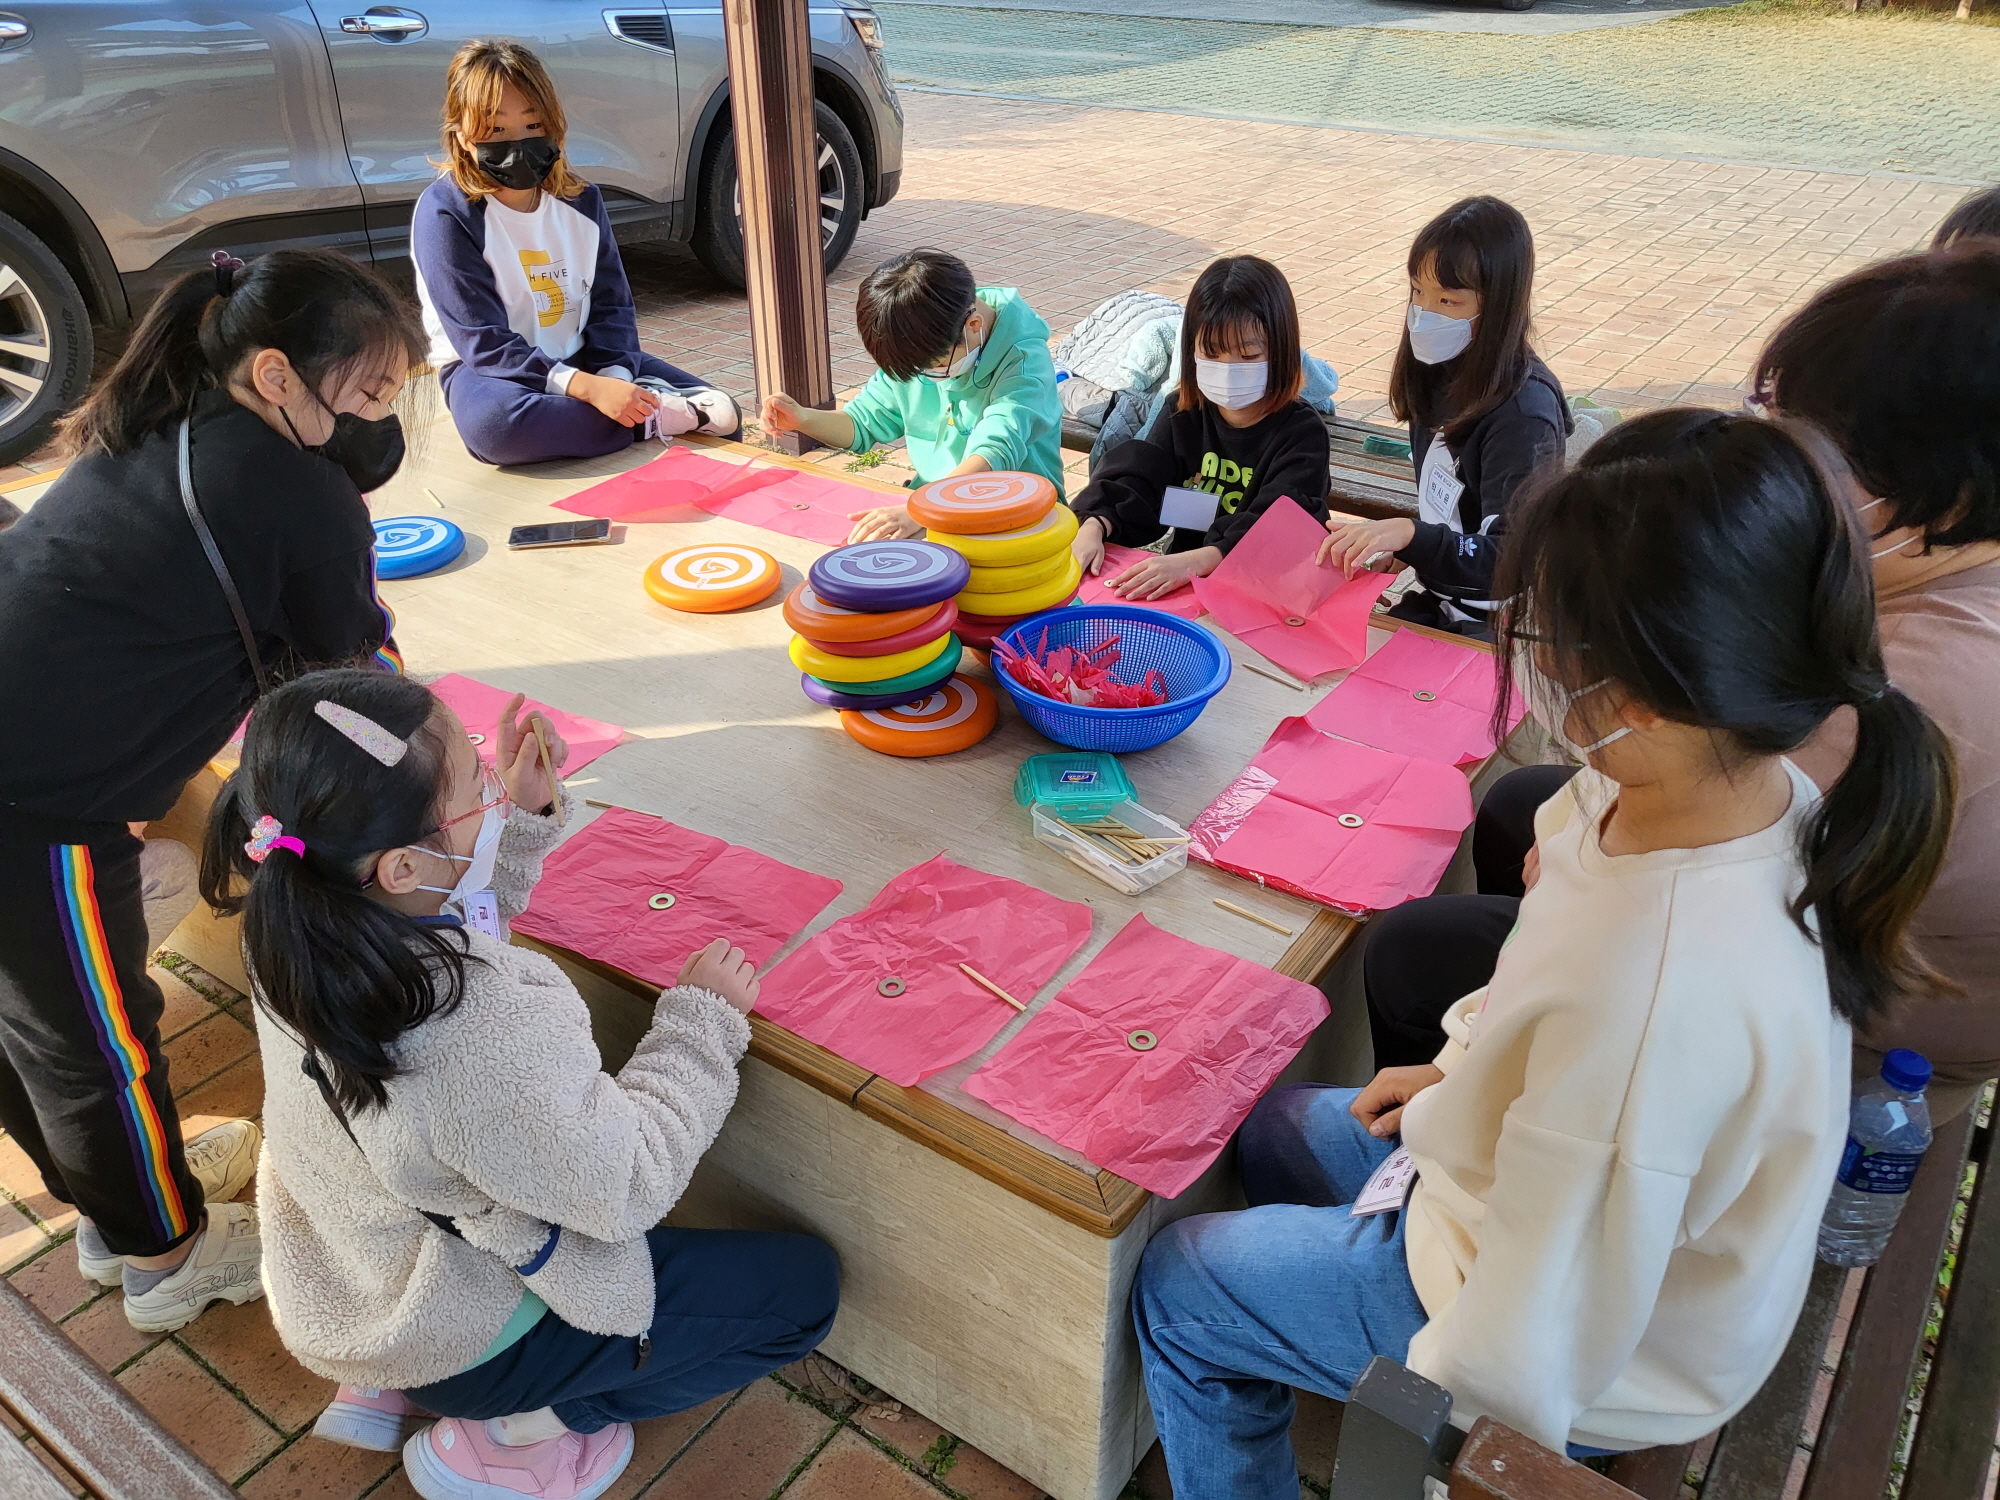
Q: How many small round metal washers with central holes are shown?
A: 9